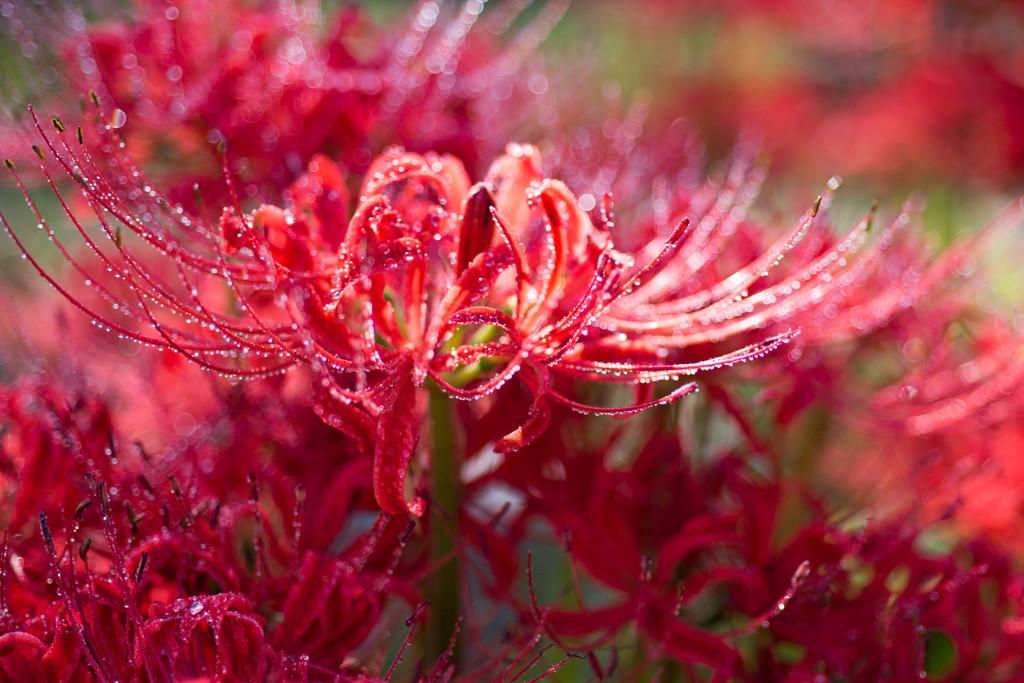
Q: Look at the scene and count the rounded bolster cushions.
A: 0